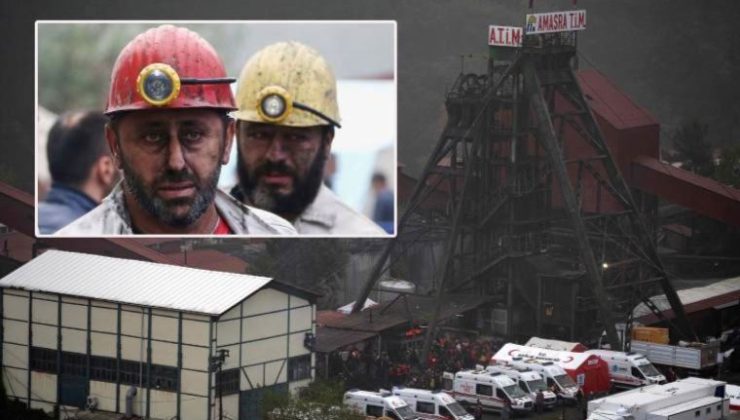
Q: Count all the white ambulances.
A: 6